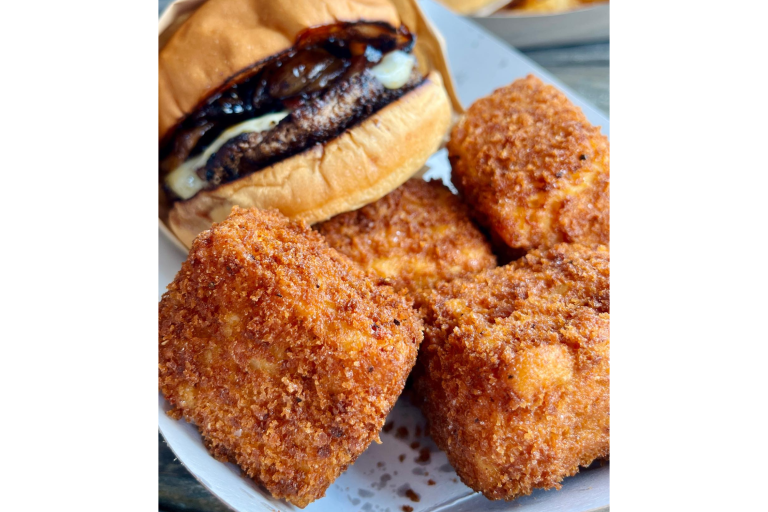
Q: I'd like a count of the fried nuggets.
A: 4